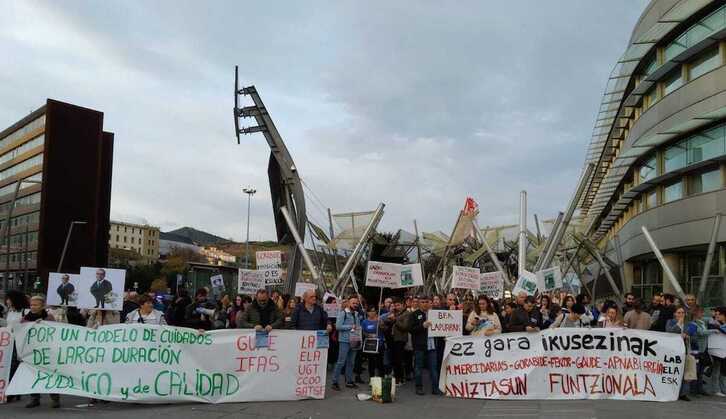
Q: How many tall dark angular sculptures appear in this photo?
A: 1